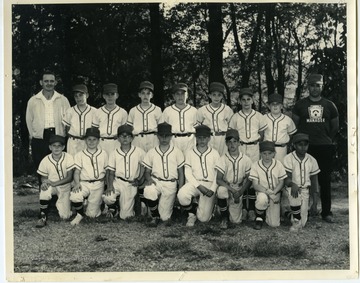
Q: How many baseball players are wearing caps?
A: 15